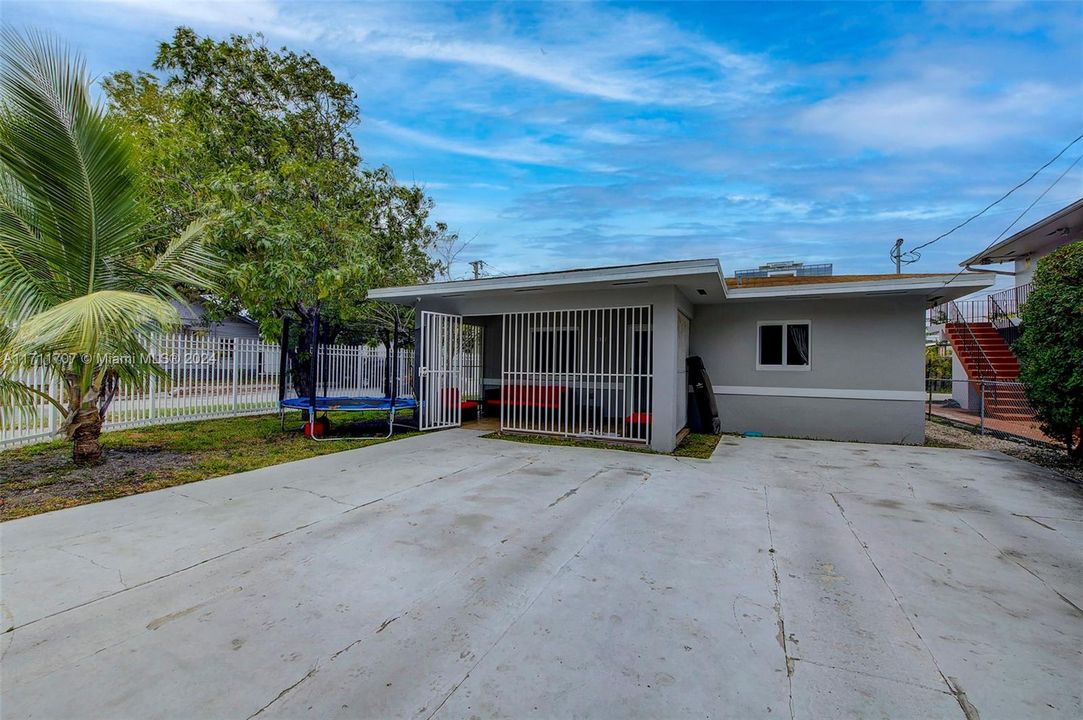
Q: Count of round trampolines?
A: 1